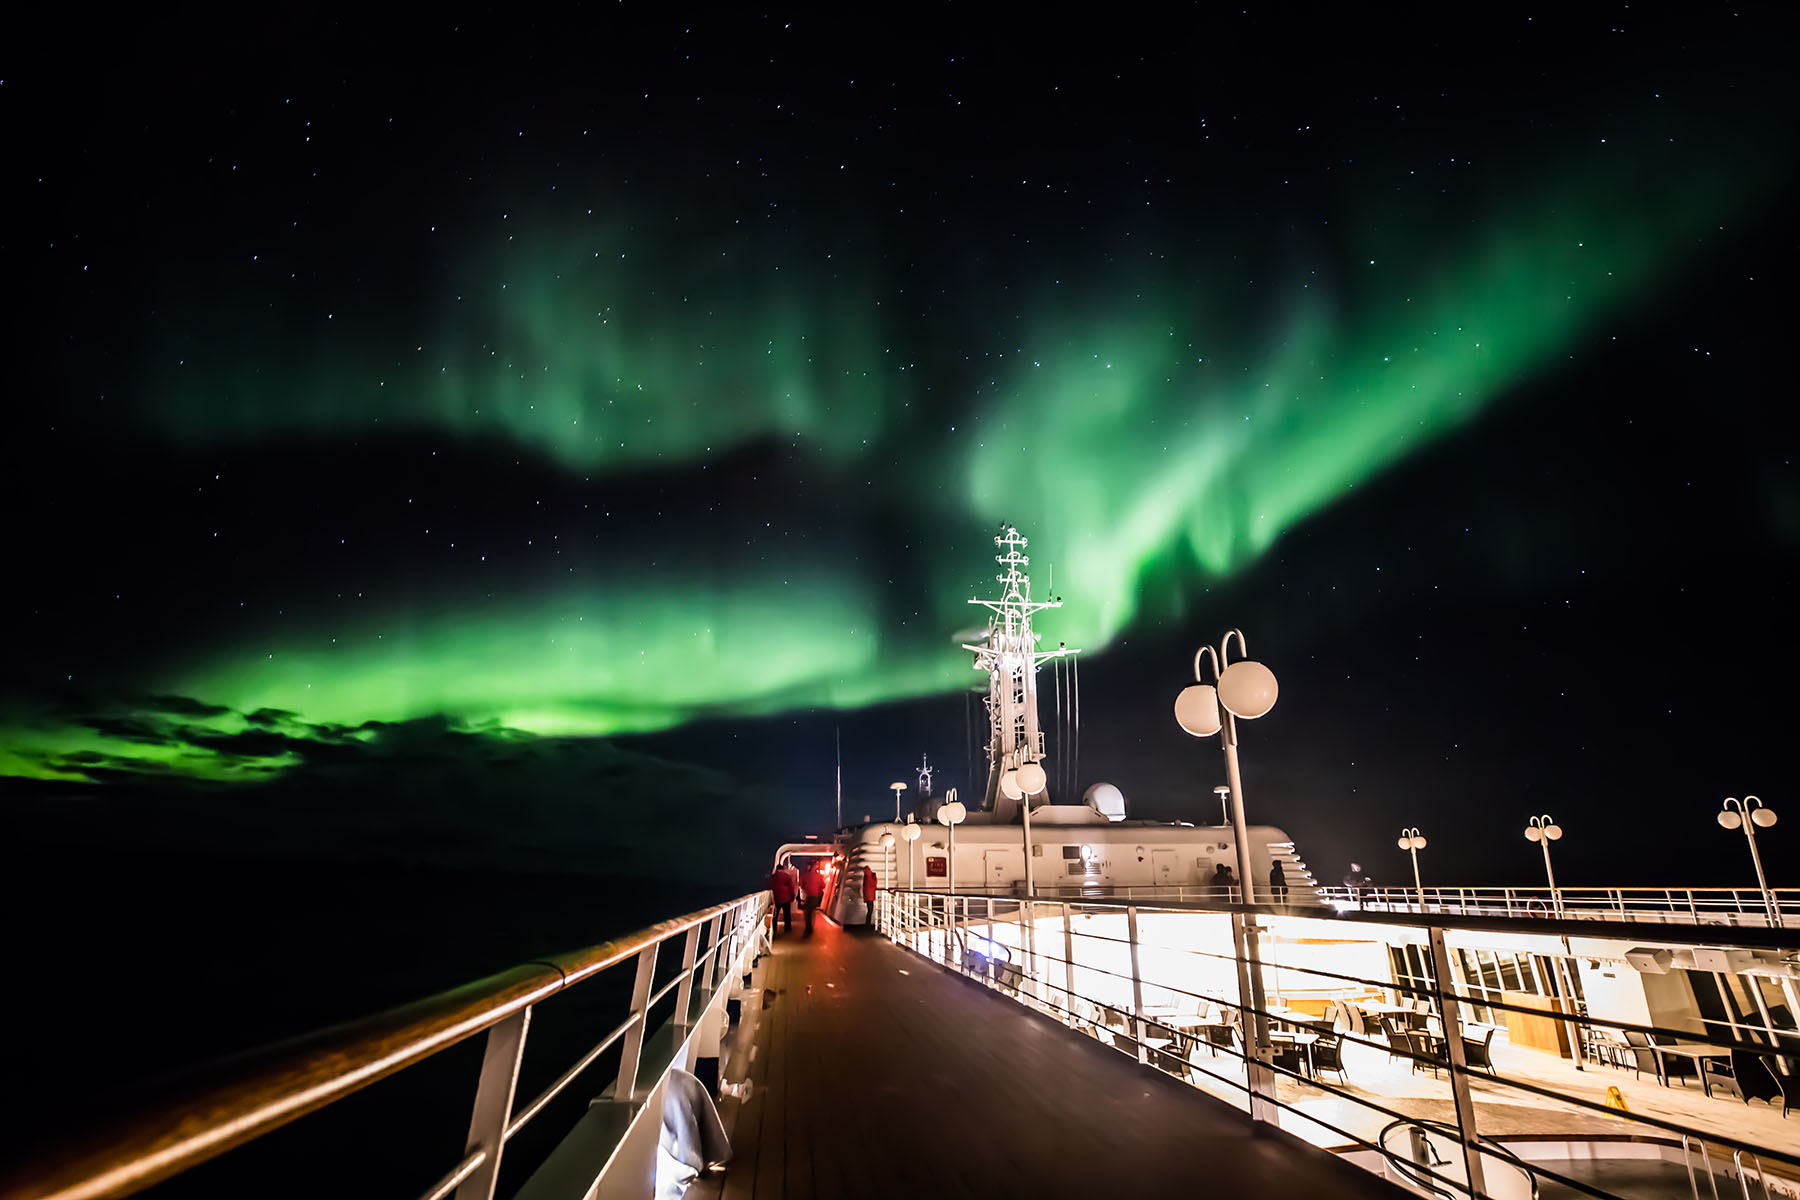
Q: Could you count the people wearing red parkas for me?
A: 3